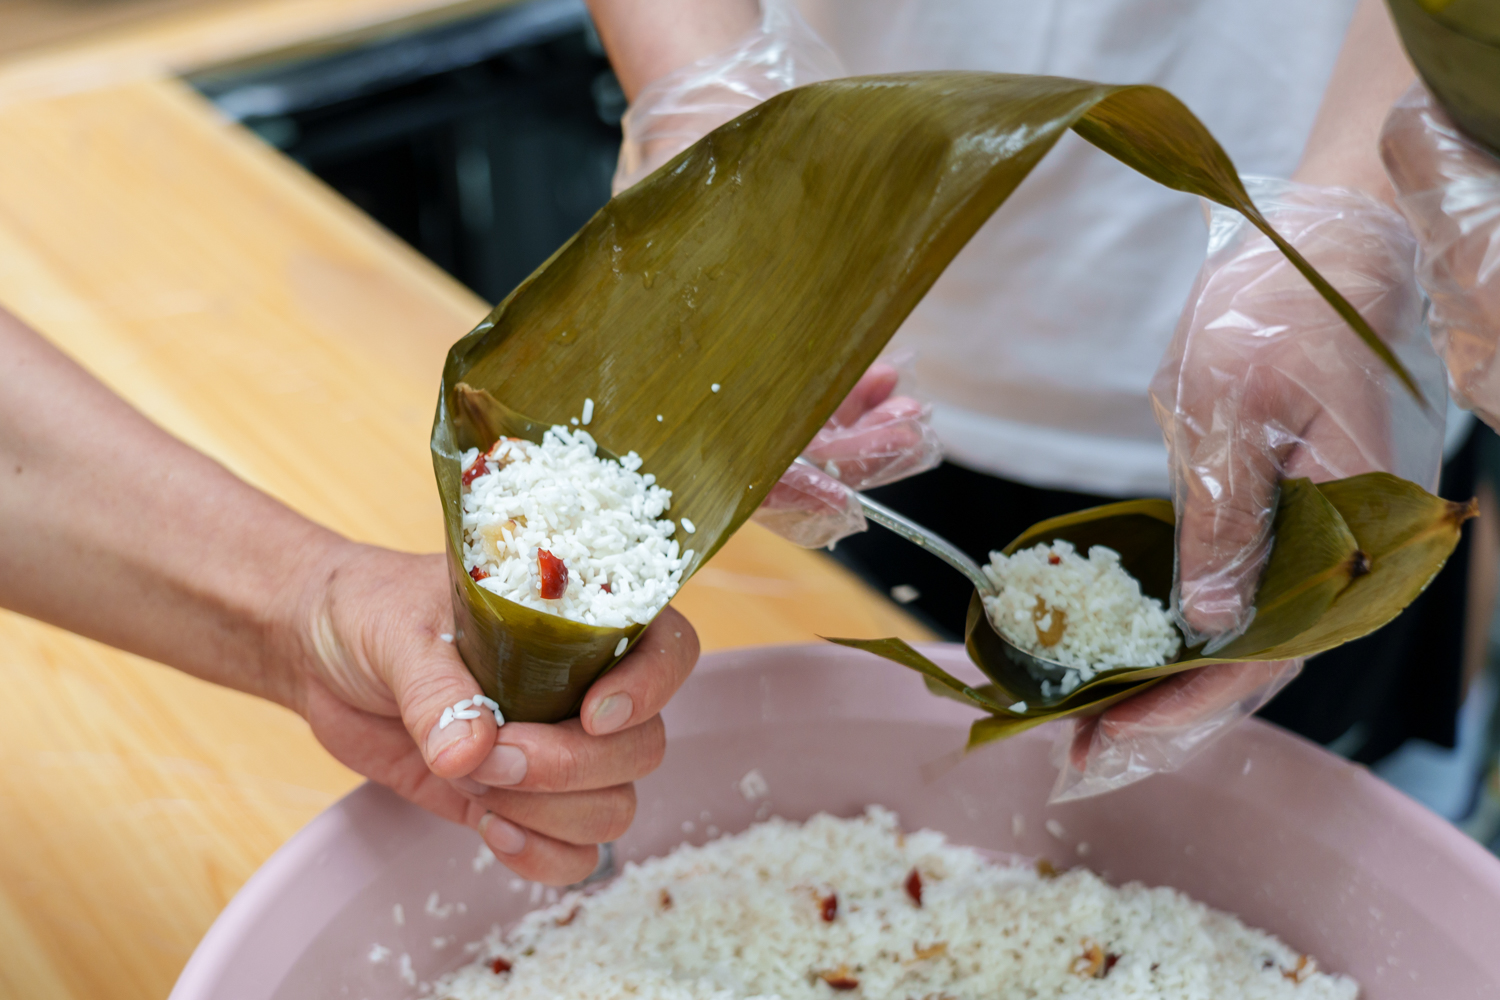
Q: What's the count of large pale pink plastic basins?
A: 1